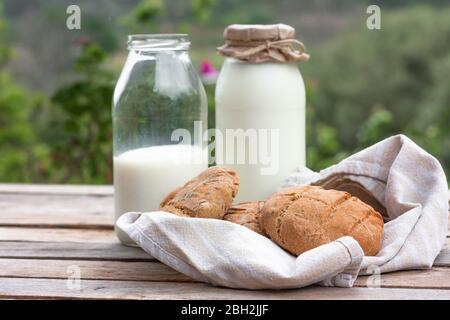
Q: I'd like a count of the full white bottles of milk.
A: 1